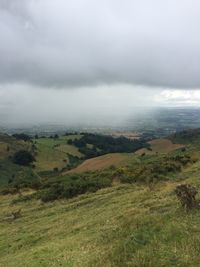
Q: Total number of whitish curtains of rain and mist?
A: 1